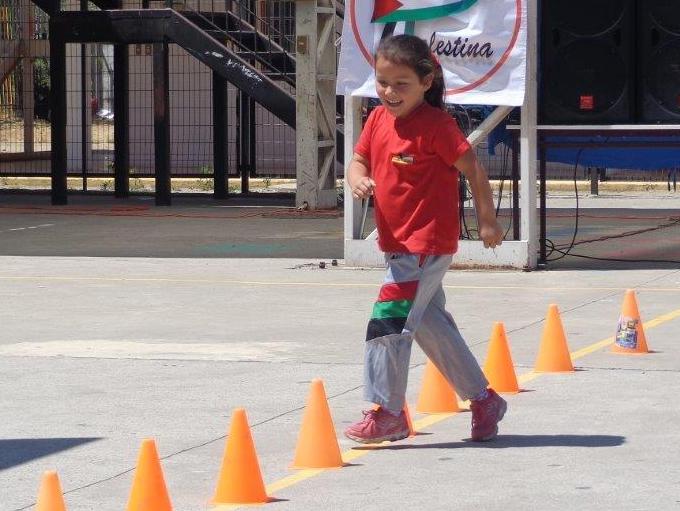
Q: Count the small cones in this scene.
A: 9